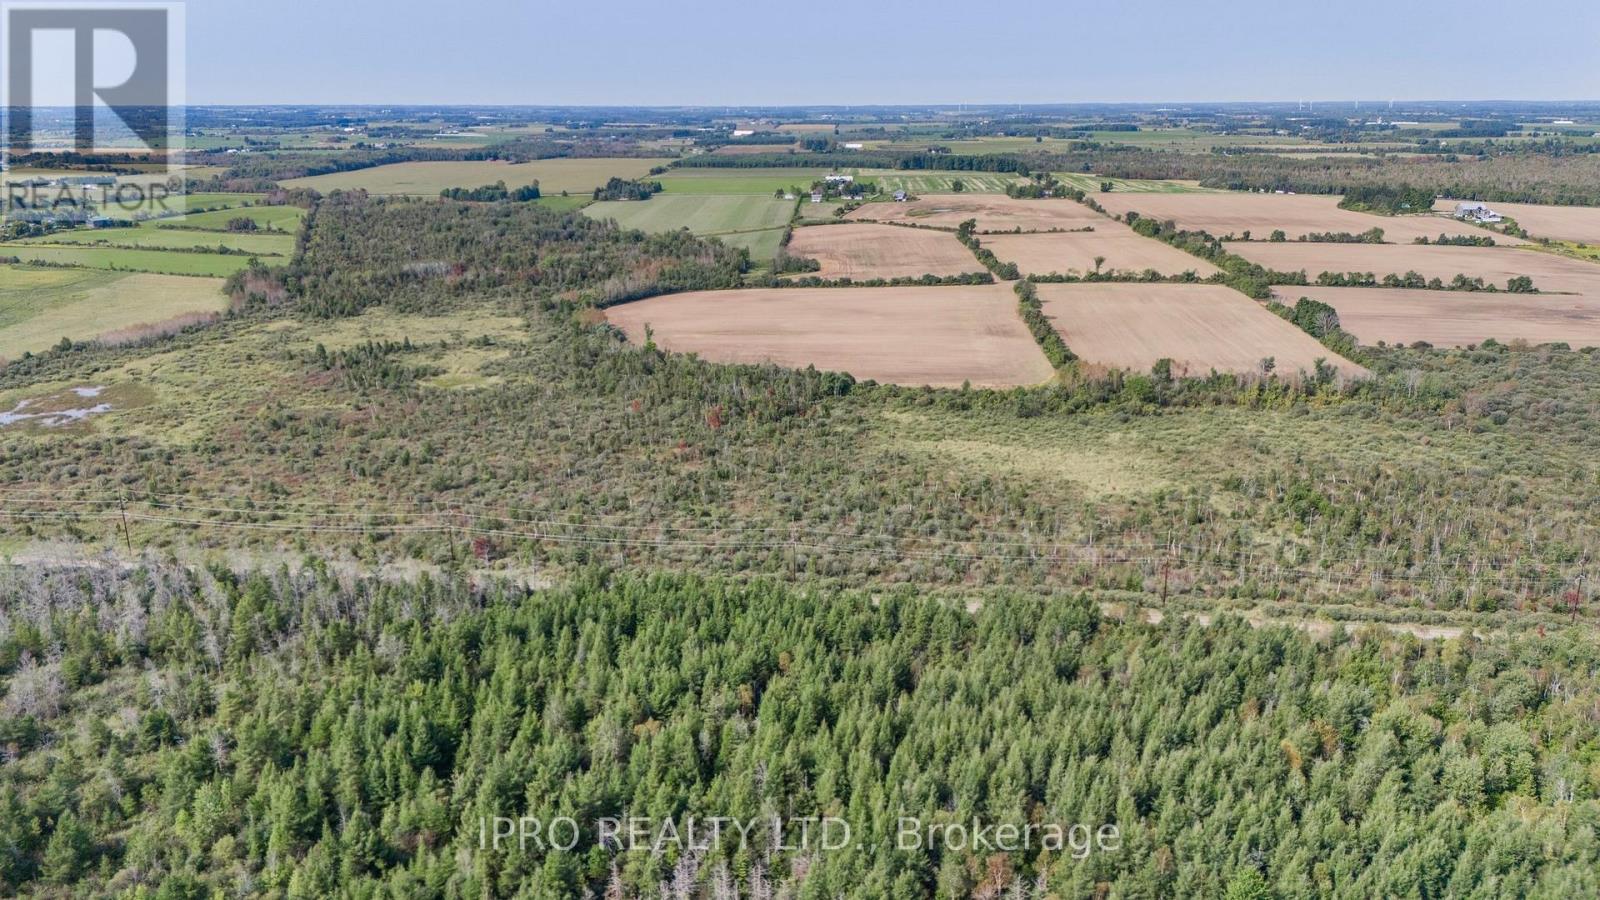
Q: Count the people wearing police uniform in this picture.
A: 0